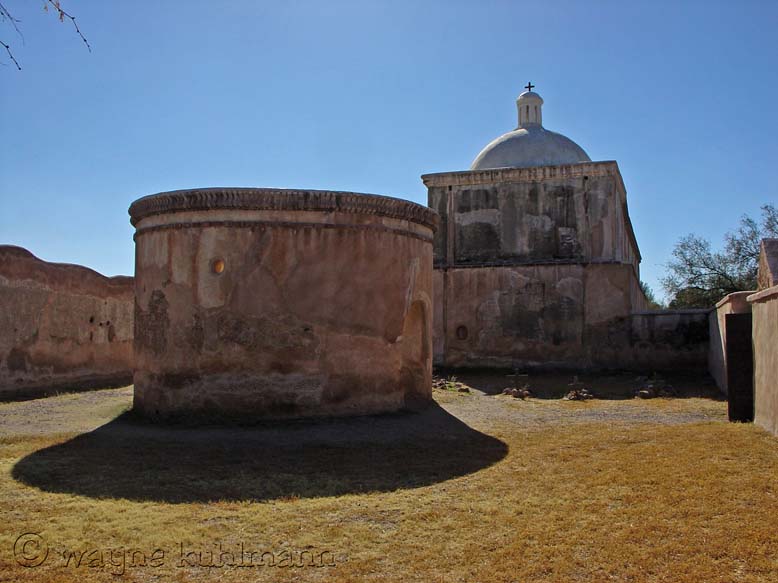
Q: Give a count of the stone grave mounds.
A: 4